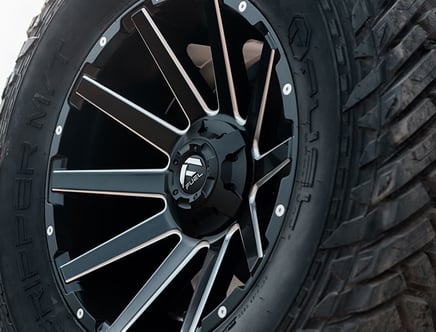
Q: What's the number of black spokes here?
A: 10